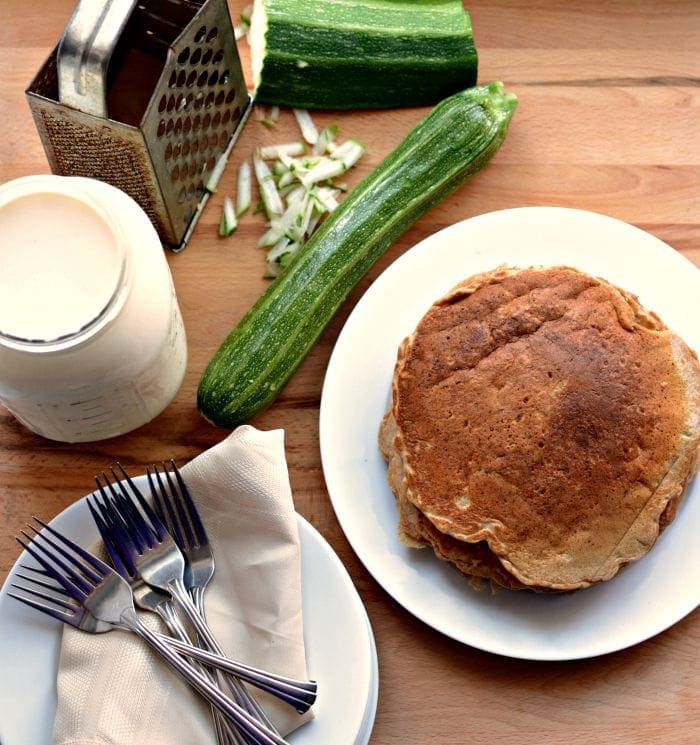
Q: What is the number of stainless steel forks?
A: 5